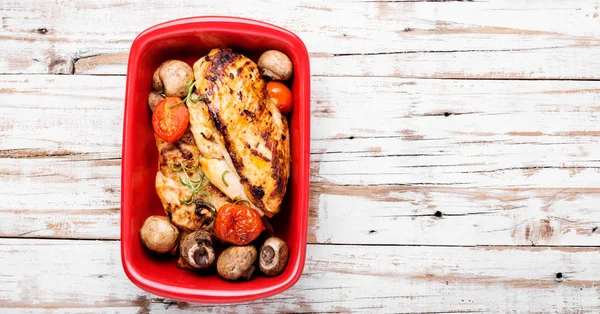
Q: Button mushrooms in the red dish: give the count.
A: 7